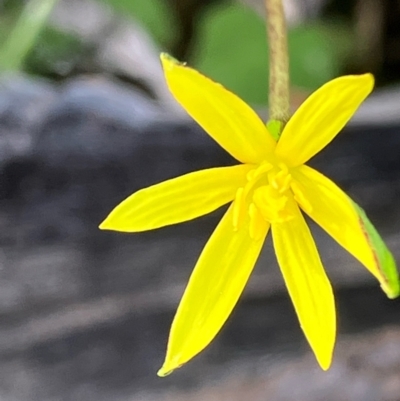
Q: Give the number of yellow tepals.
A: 6